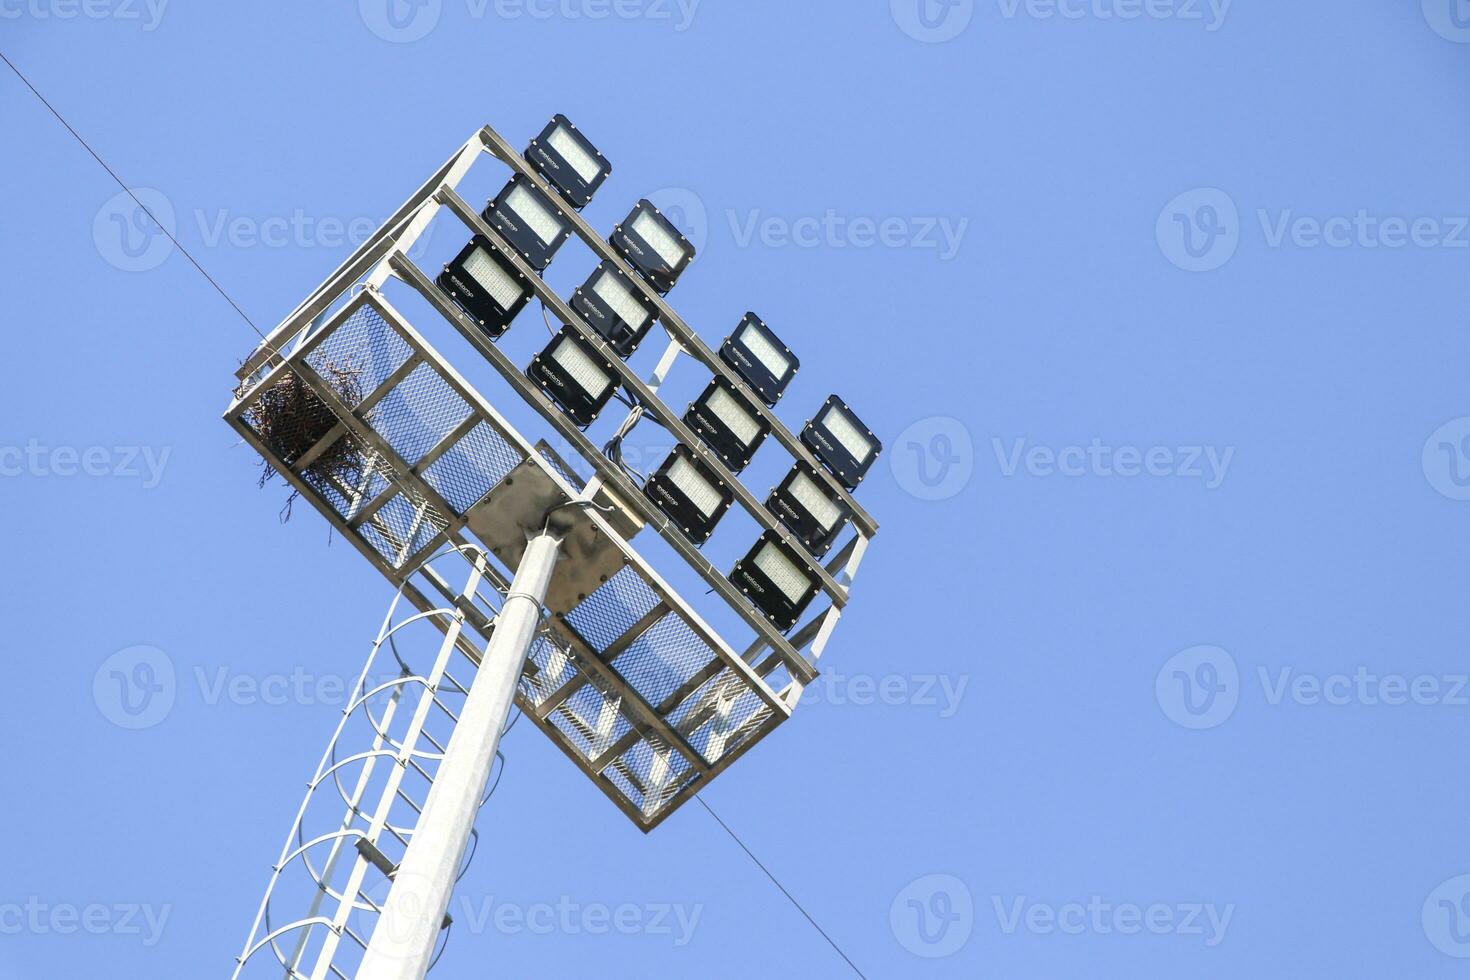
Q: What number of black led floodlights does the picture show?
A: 12